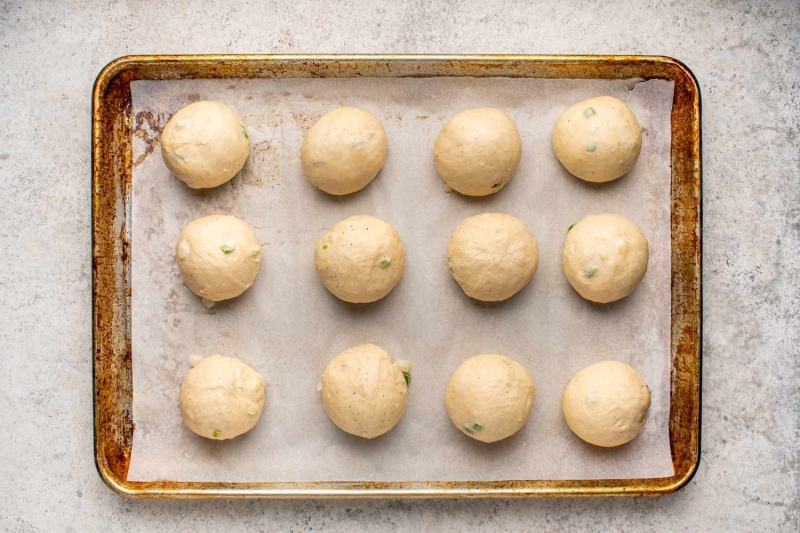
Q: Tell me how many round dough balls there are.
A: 12